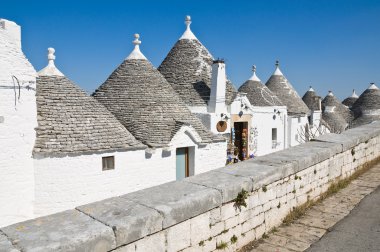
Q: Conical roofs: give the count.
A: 9